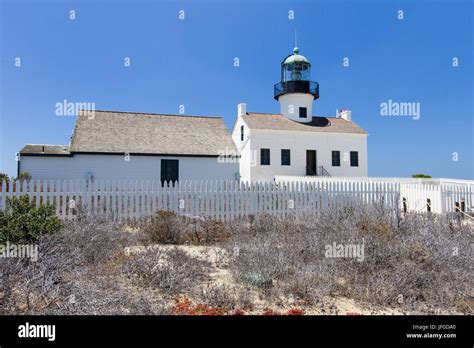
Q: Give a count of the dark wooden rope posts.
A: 4